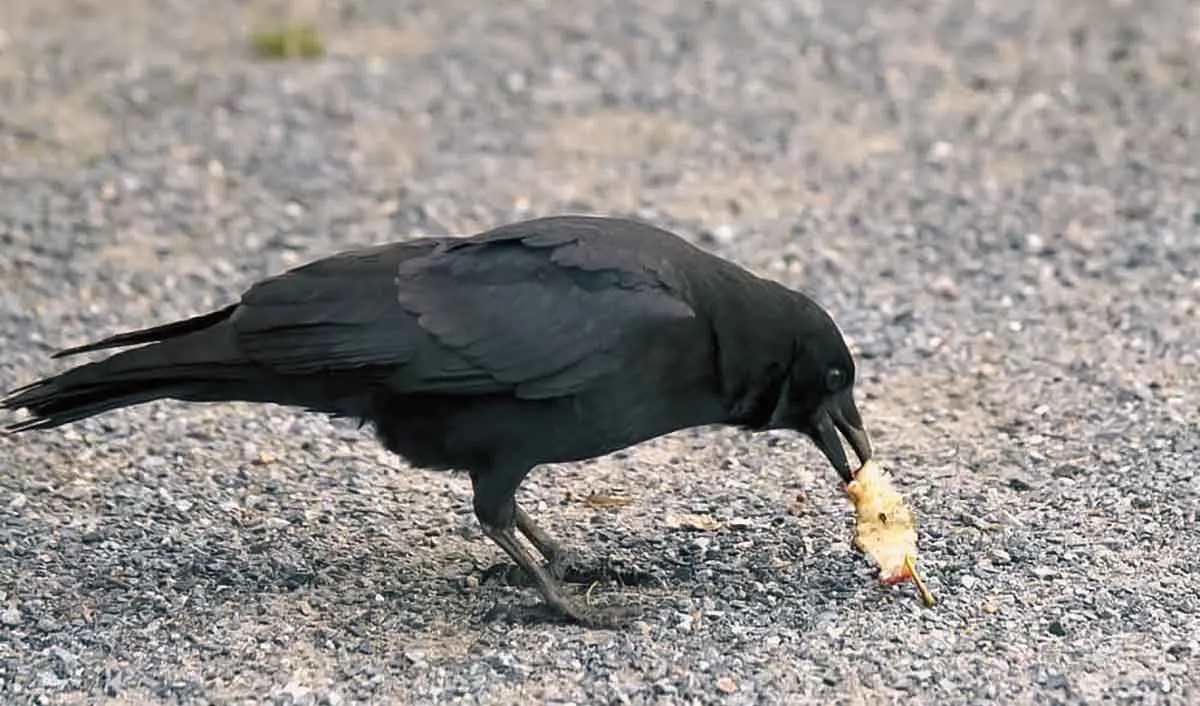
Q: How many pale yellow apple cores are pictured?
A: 1